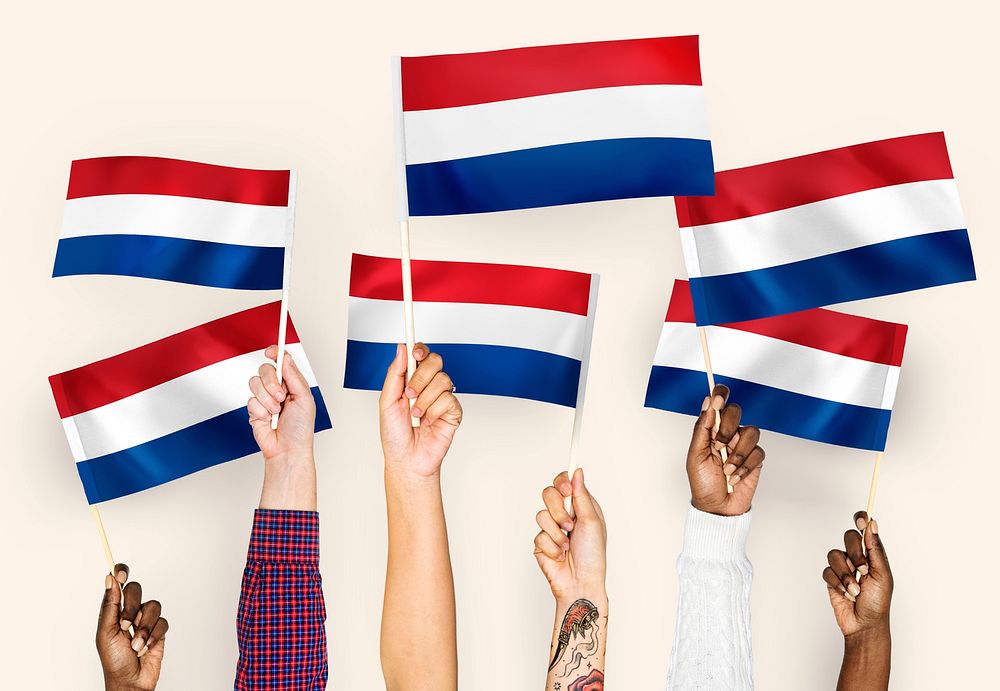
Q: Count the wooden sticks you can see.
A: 6